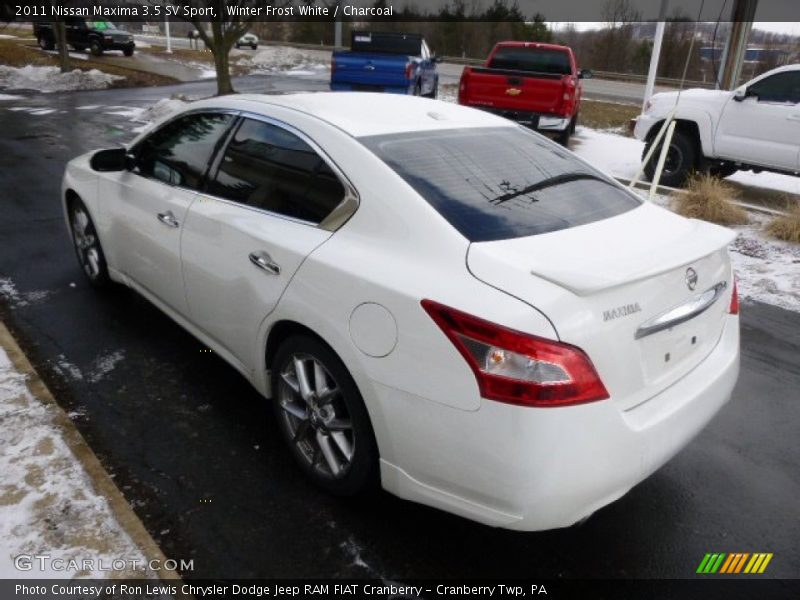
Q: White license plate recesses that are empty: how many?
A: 1